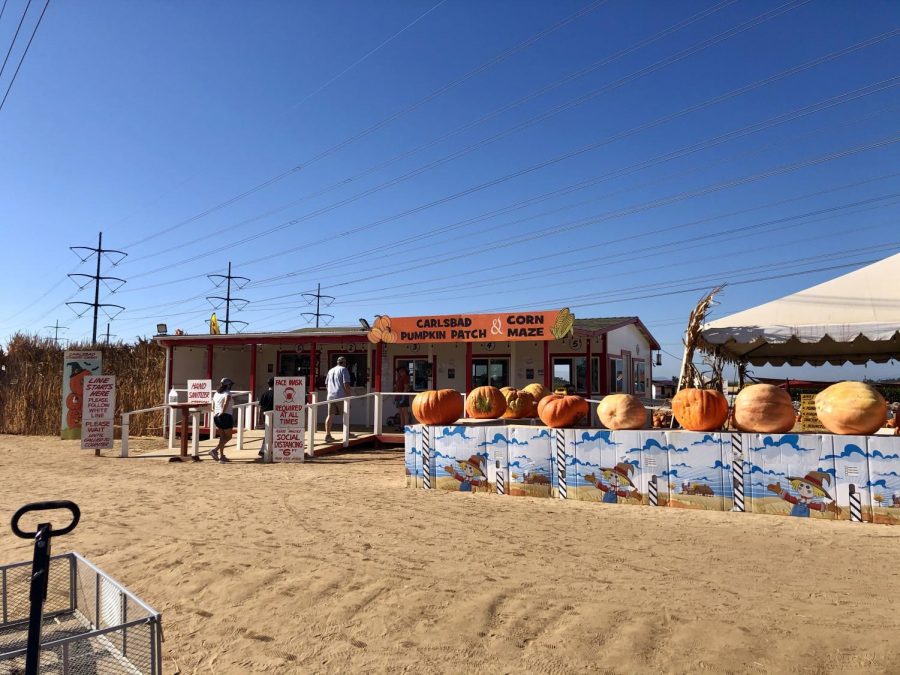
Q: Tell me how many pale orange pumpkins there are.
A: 3